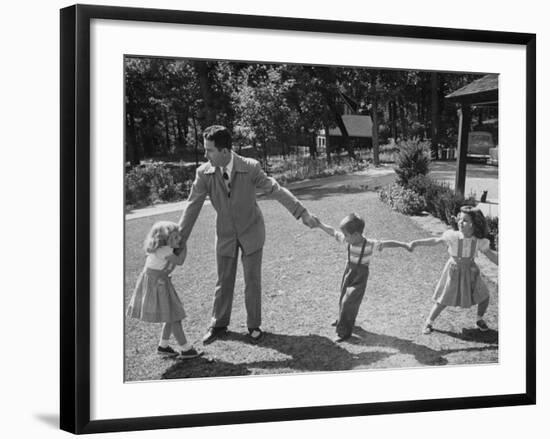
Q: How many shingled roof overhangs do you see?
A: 1